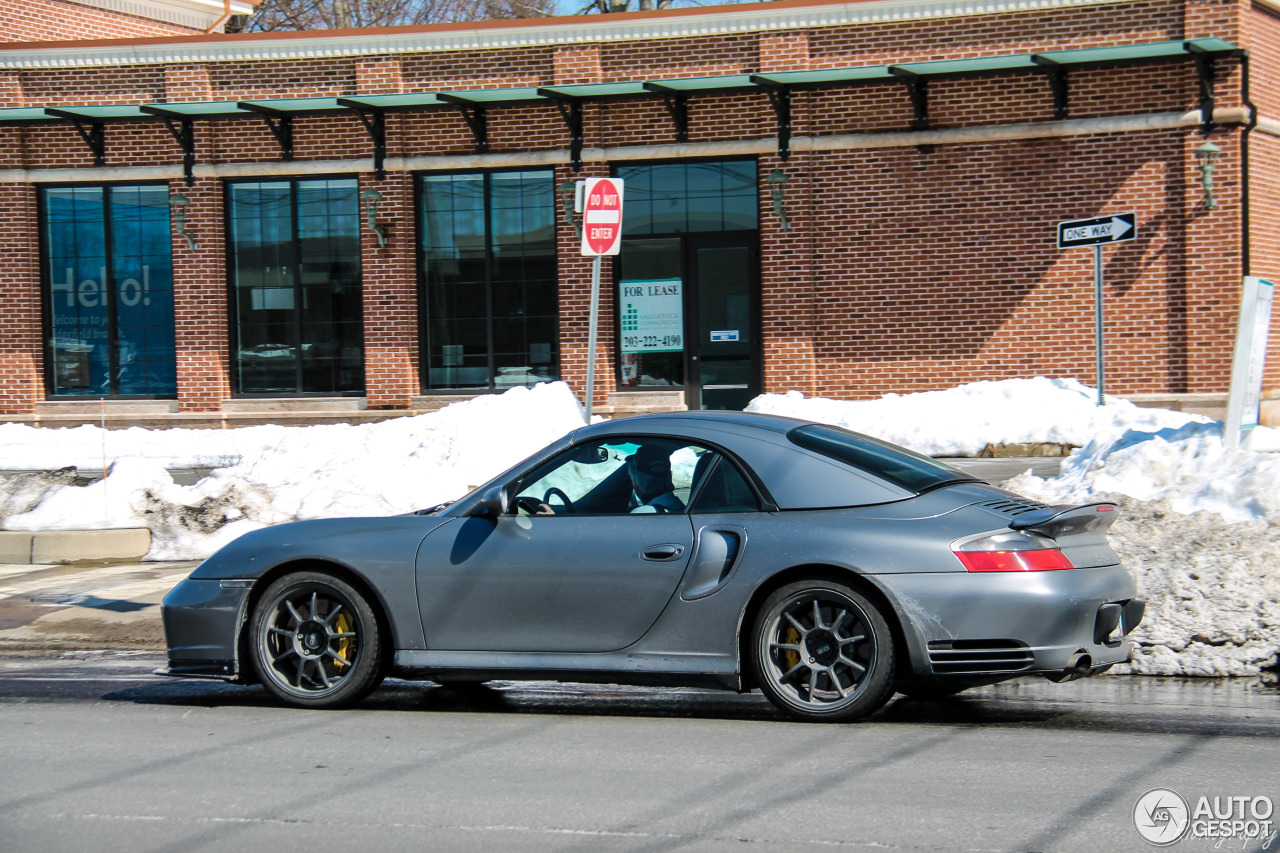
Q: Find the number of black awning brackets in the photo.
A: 11